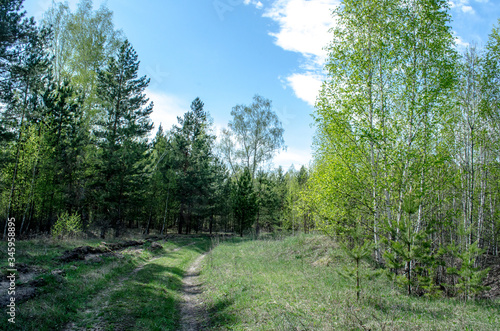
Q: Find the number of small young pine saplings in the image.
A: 3